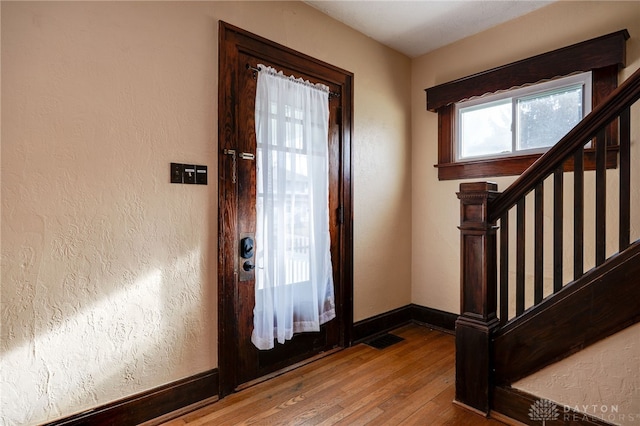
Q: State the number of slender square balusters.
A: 7